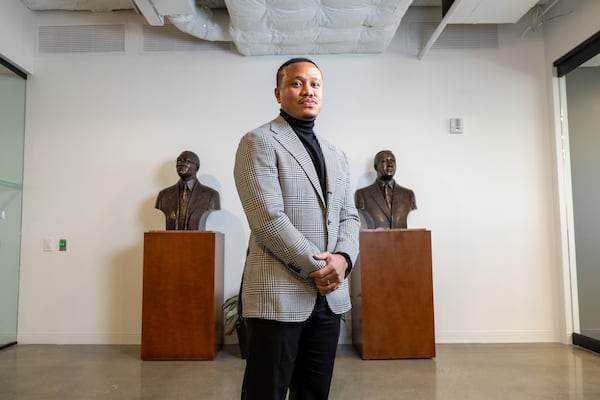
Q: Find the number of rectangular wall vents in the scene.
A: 3